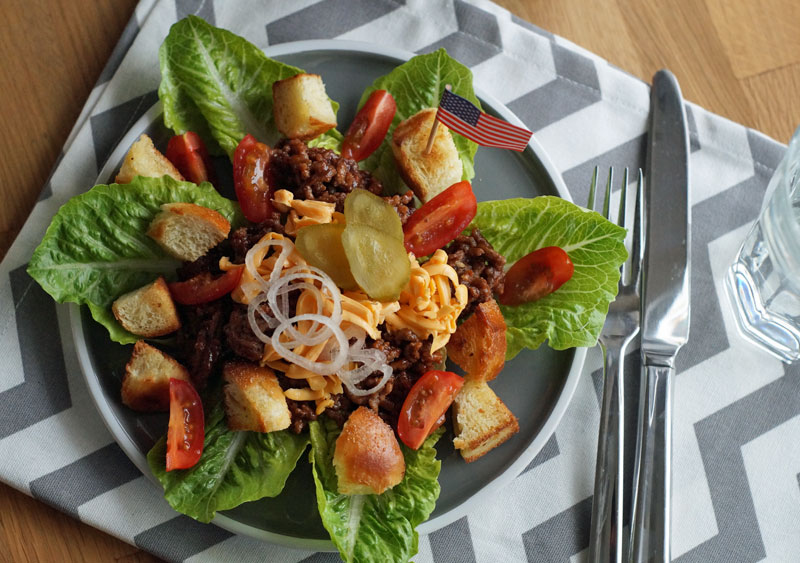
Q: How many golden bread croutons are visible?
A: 10